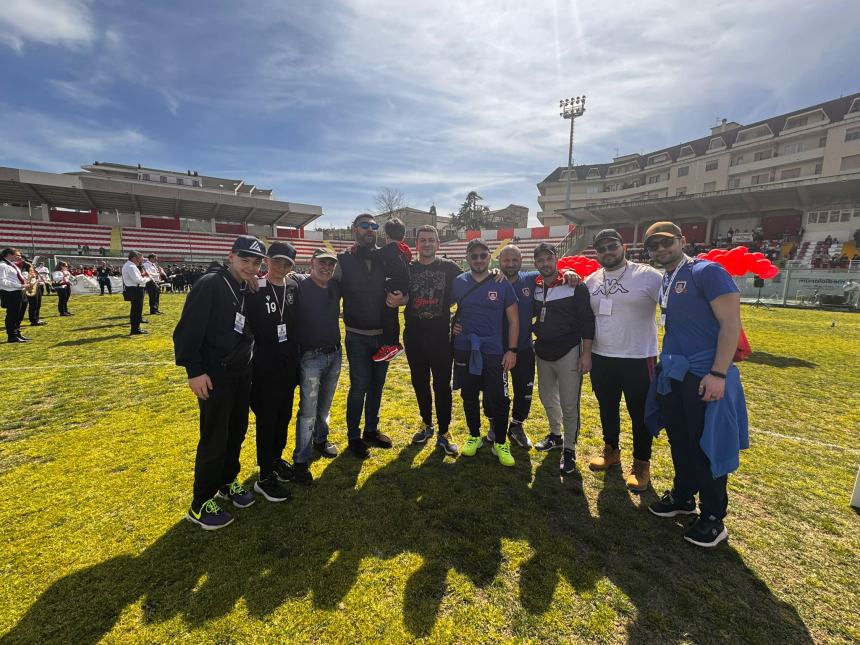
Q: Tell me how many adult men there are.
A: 8